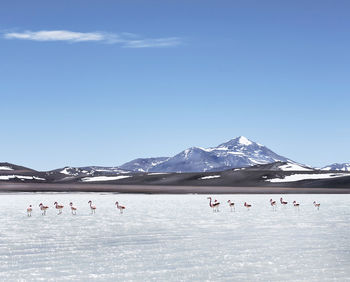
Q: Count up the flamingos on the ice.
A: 14